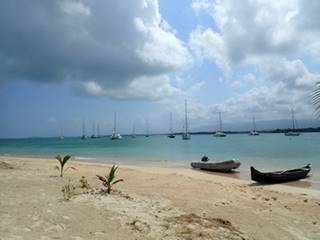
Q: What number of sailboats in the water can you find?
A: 12